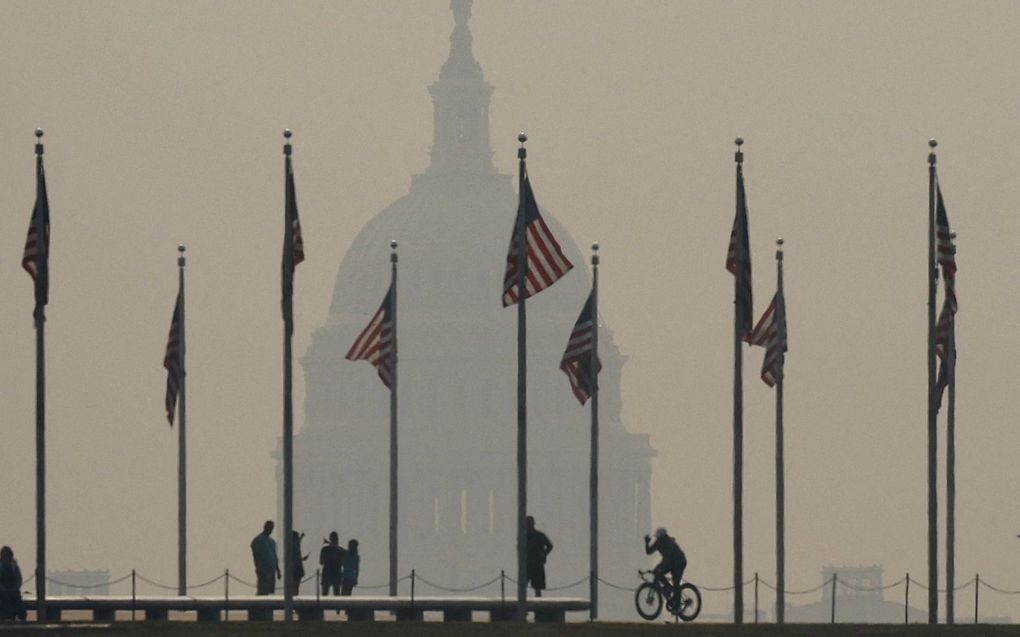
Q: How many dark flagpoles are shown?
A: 10